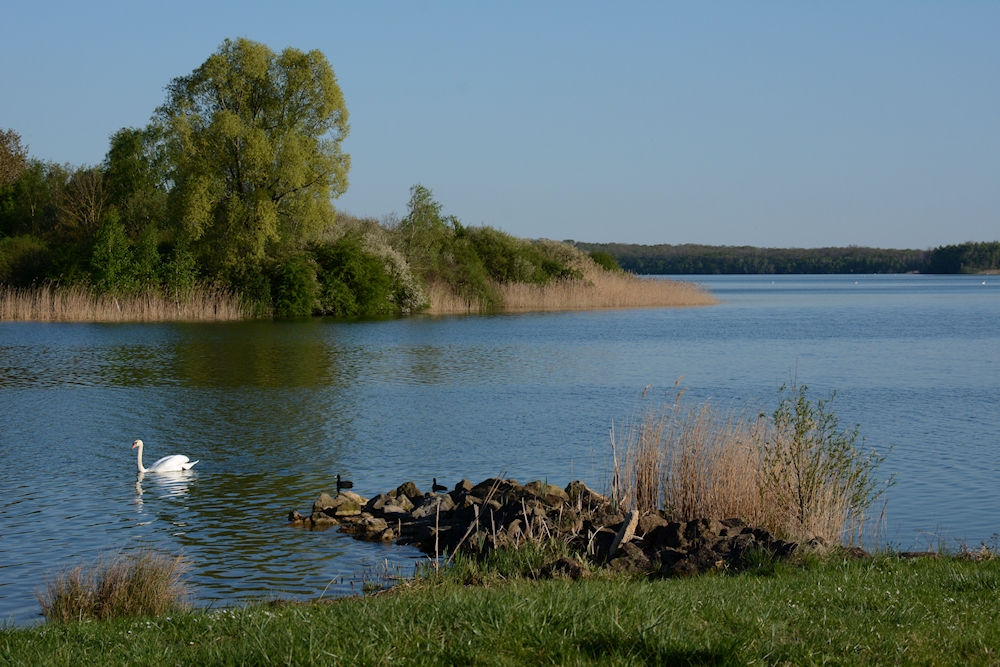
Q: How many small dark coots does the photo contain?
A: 2